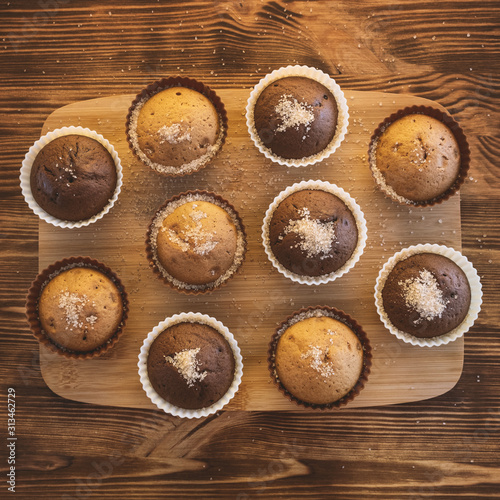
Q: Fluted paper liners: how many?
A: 10